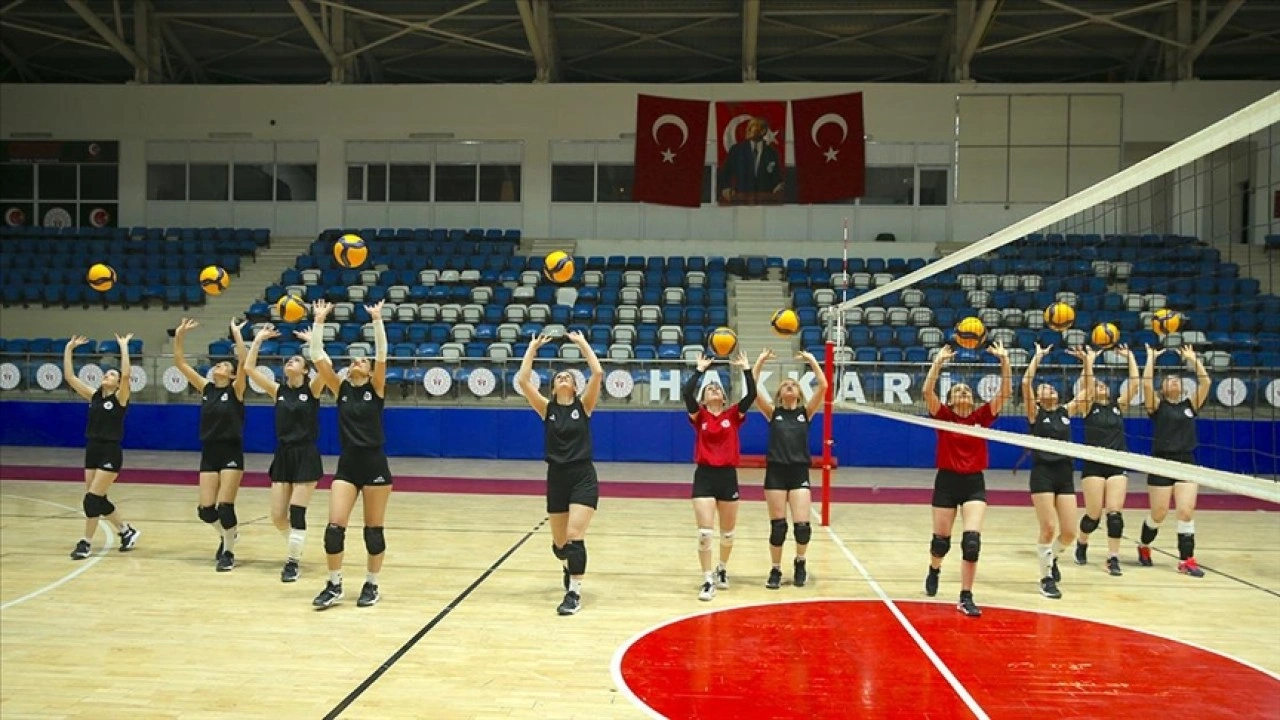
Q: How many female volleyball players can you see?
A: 11